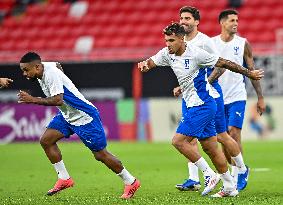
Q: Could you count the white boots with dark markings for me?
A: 2